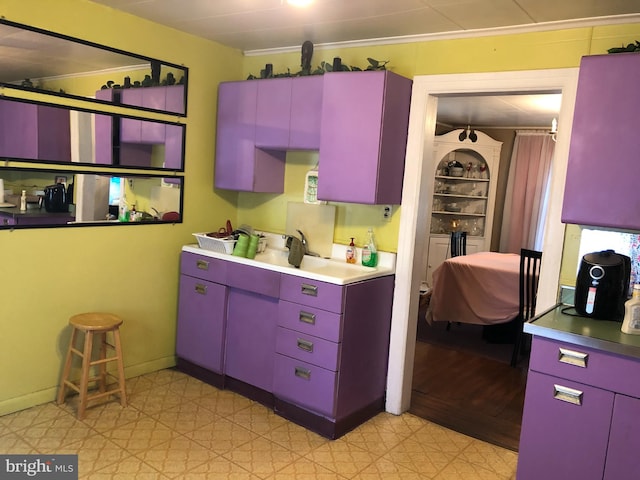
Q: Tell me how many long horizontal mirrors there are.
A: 3